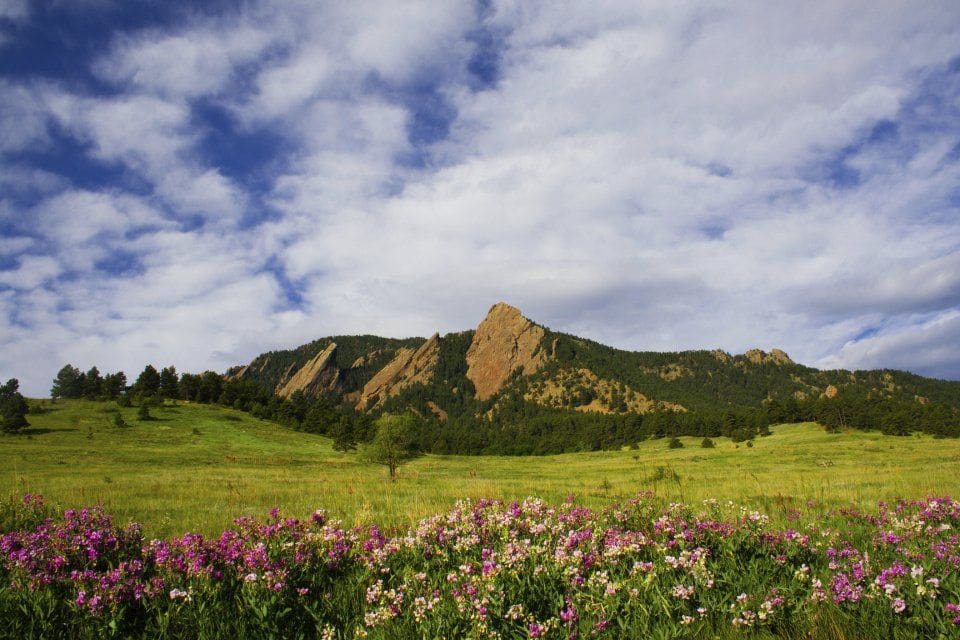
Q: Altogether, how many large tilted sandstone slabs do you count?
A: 3